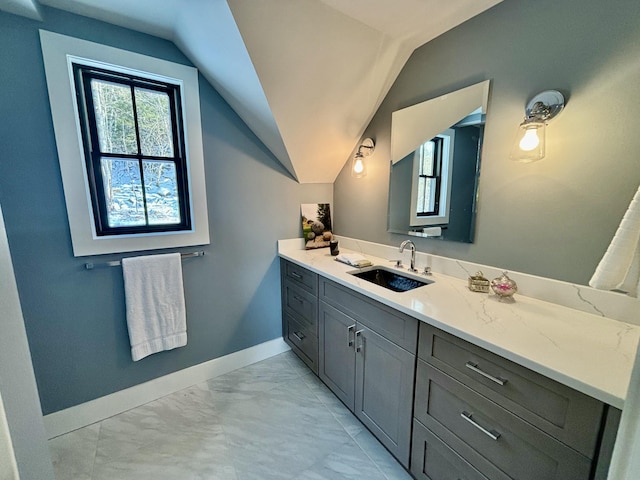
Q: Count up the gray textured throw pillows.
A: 0